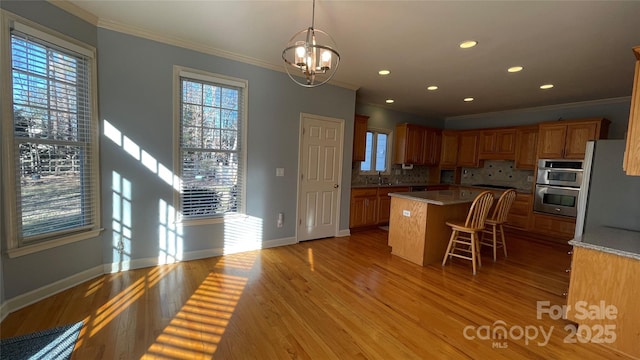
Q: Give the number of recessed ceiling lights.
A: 7